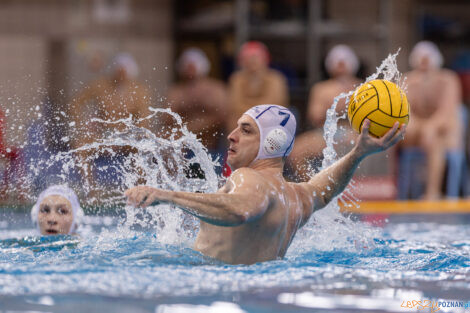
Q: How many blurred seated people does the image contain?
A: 5